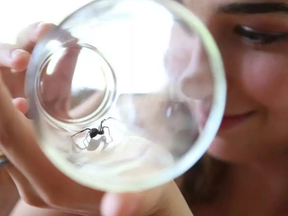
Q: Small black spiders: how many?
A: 1